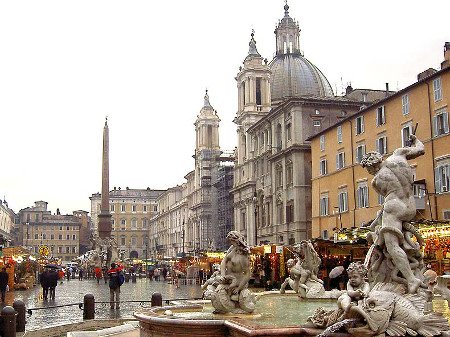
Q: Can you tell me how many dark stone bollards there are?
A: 4